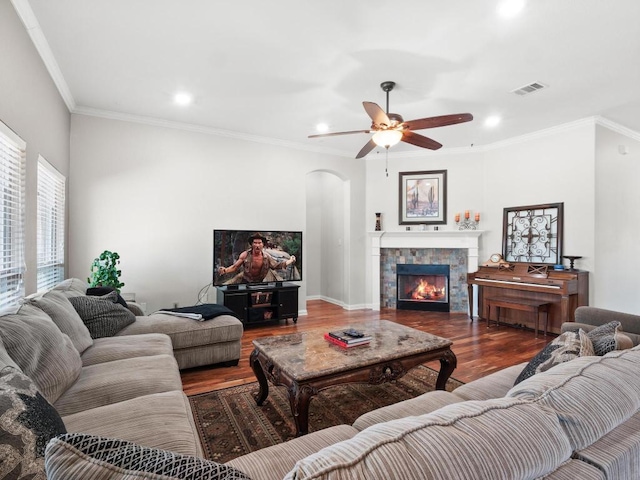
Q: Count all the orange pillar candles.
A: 3